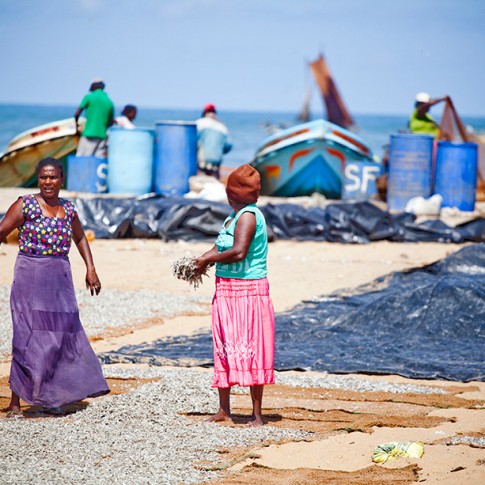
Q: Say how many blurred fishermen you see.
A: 4